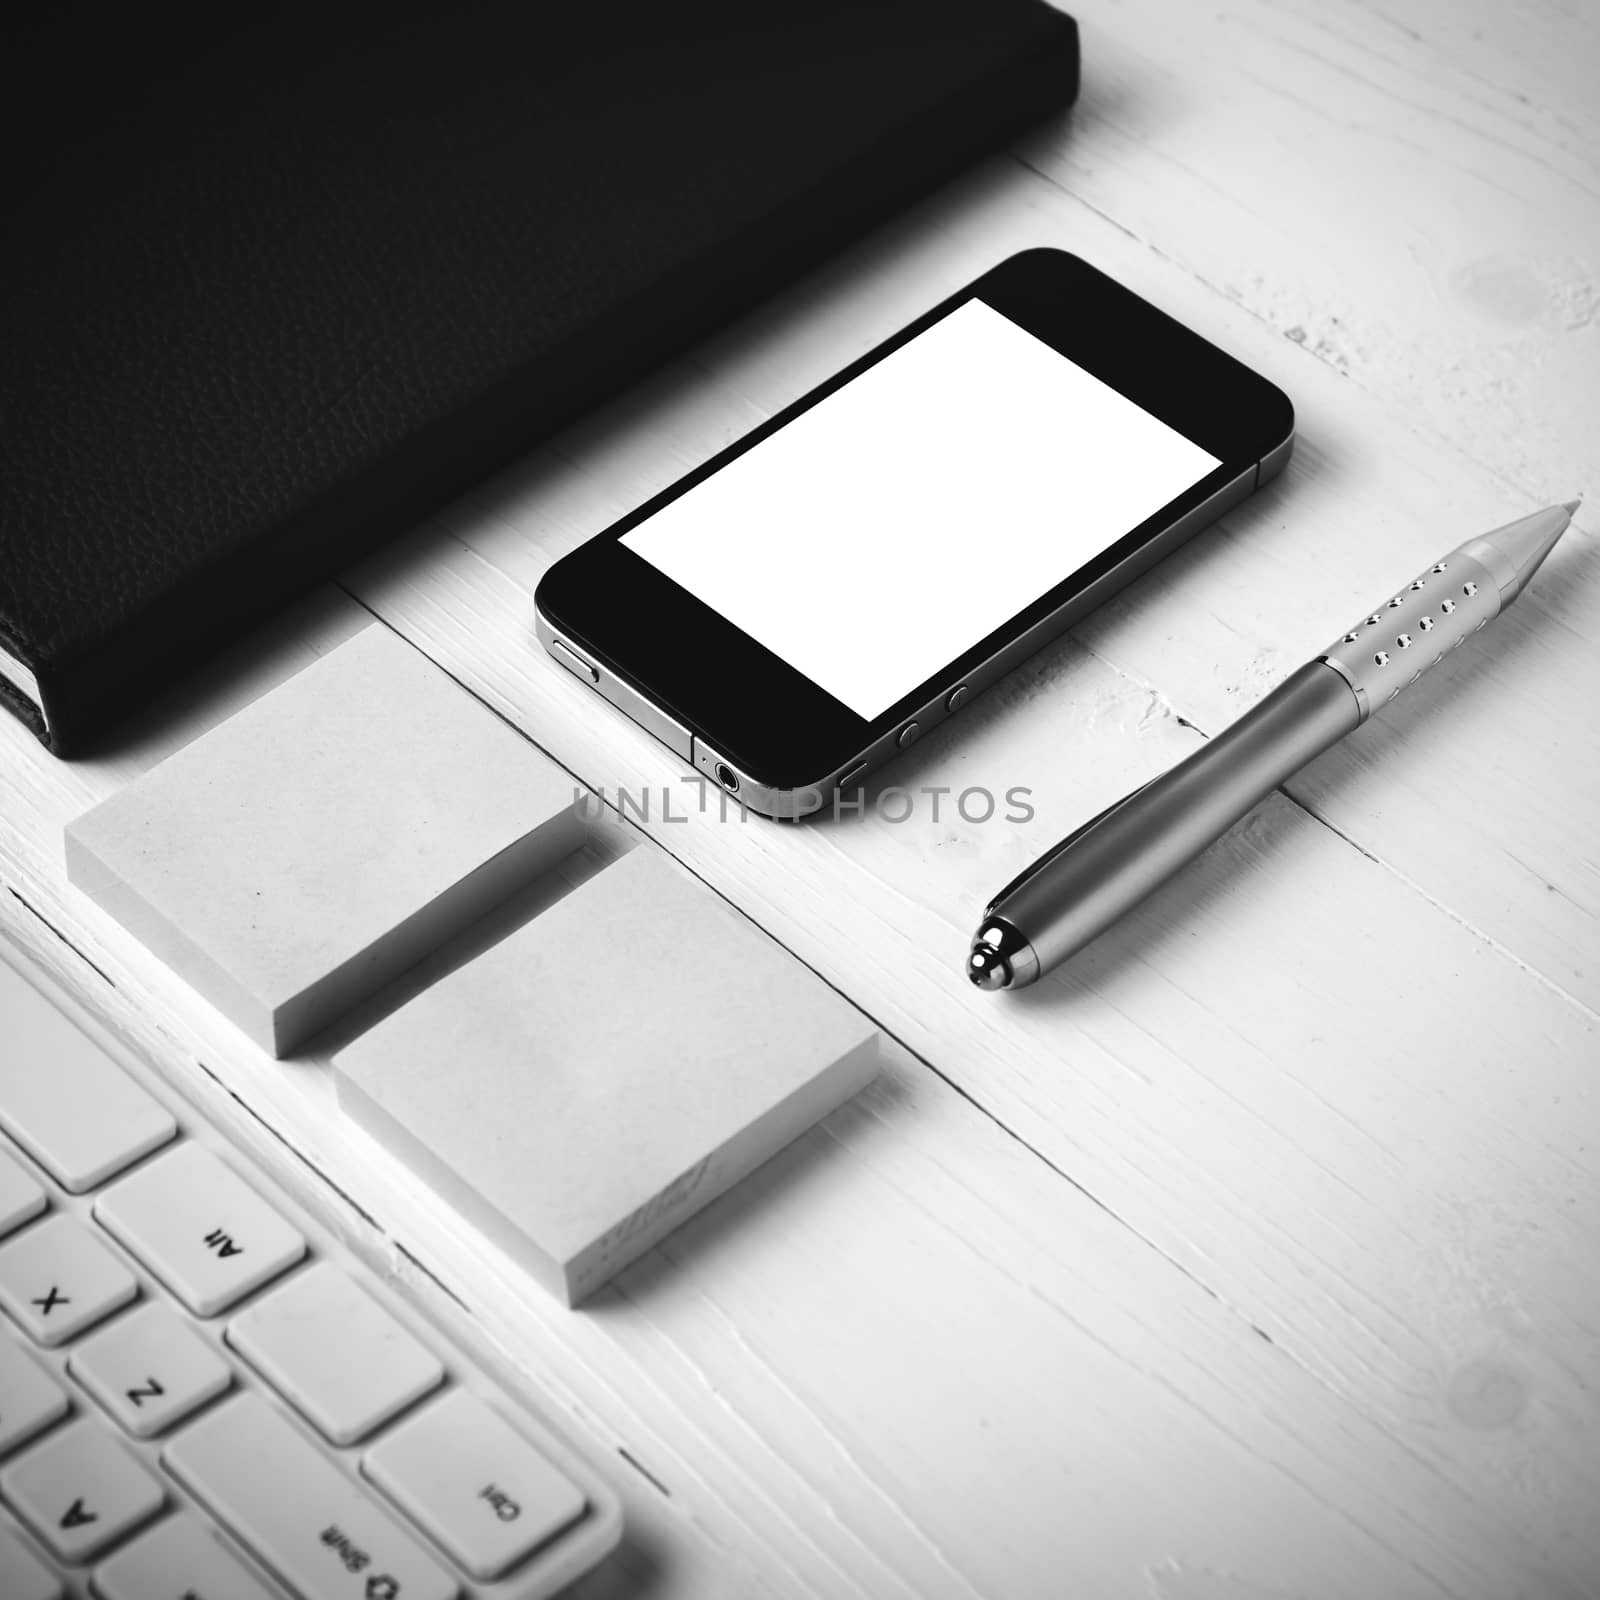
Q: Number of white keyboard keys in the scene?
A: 12